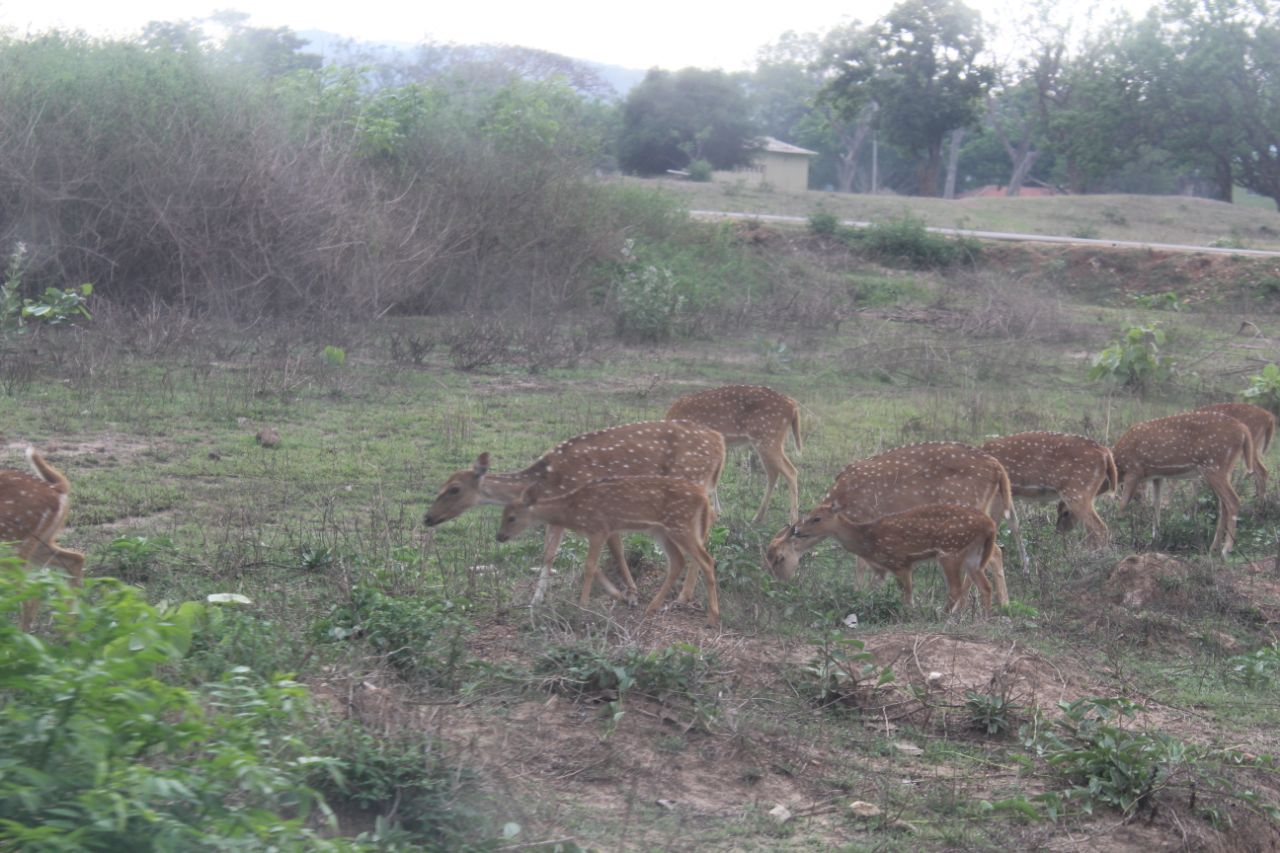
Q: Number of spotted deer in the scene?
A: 9